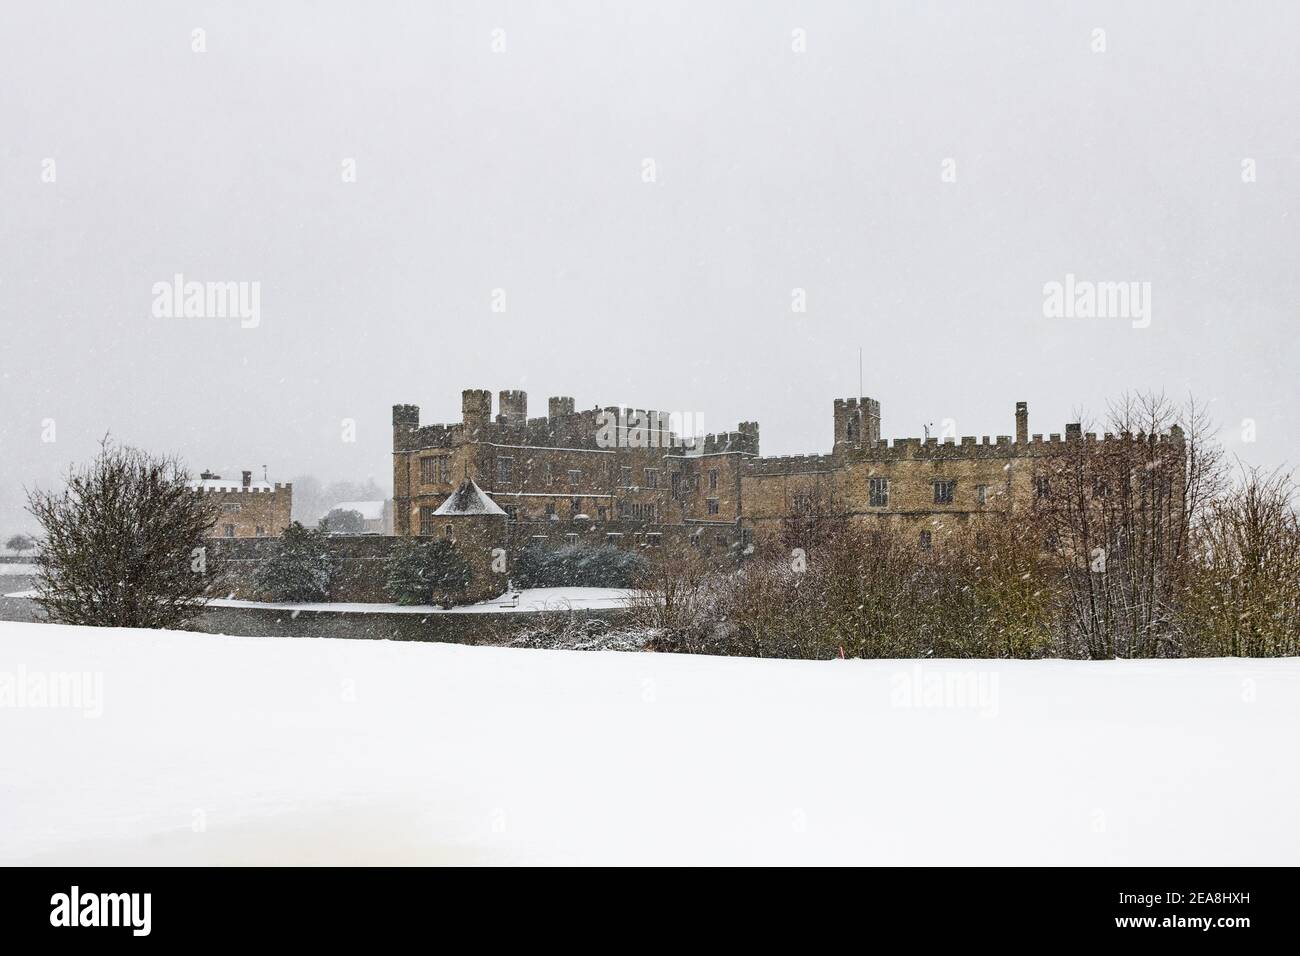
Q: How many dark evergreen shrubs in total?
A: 3